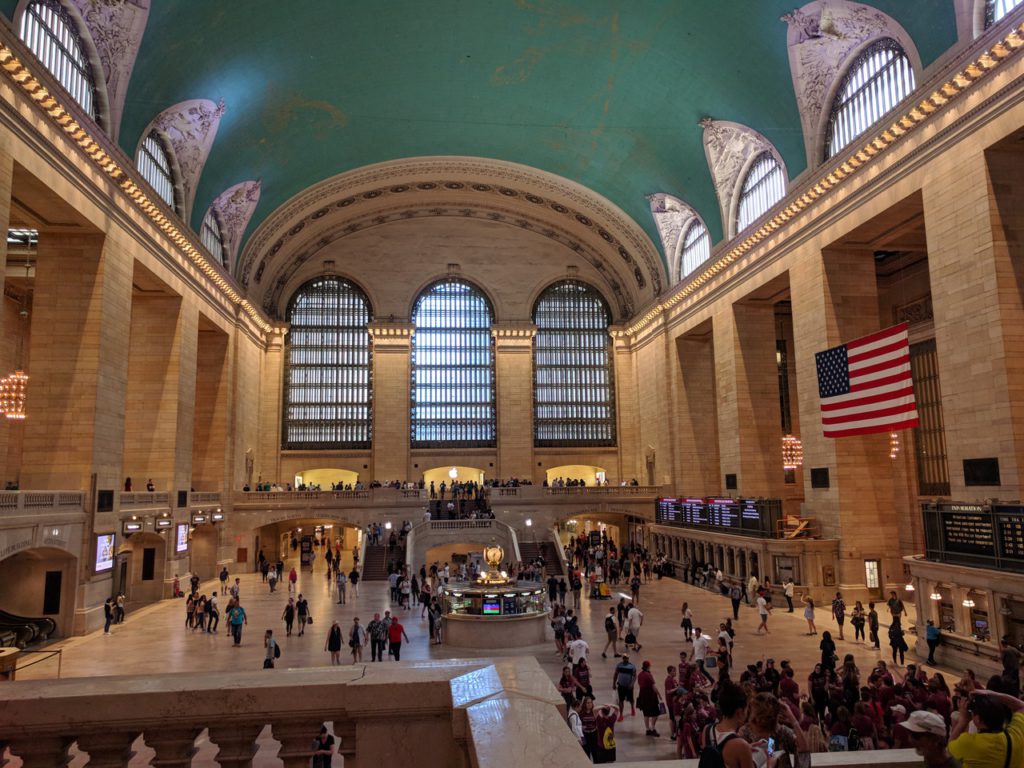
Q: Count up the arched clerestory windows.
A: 7